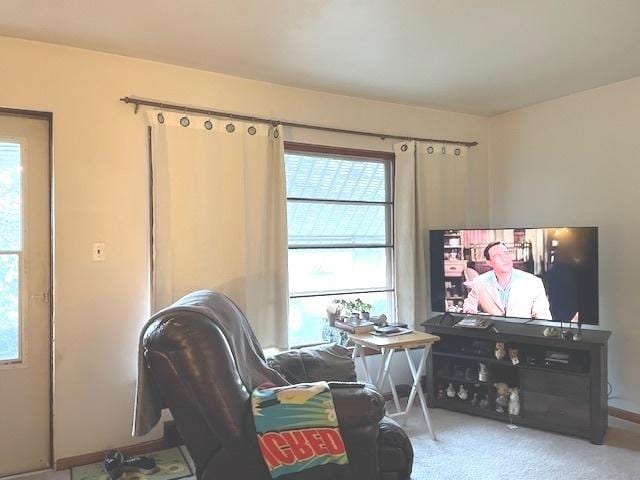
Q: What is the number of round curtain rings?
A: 10